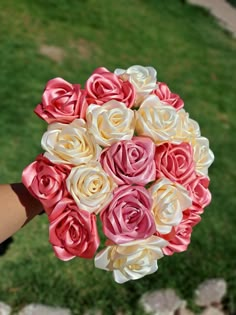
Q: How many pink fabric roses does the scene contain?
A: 10